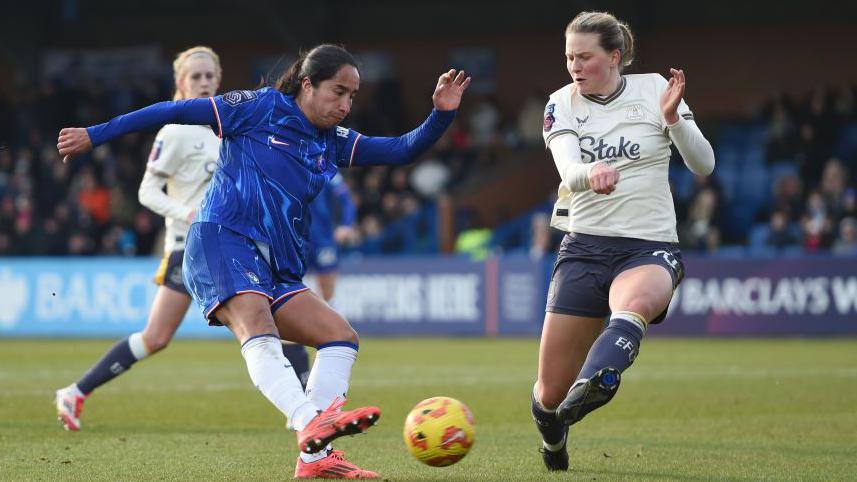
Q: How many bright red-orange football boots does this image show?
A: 2